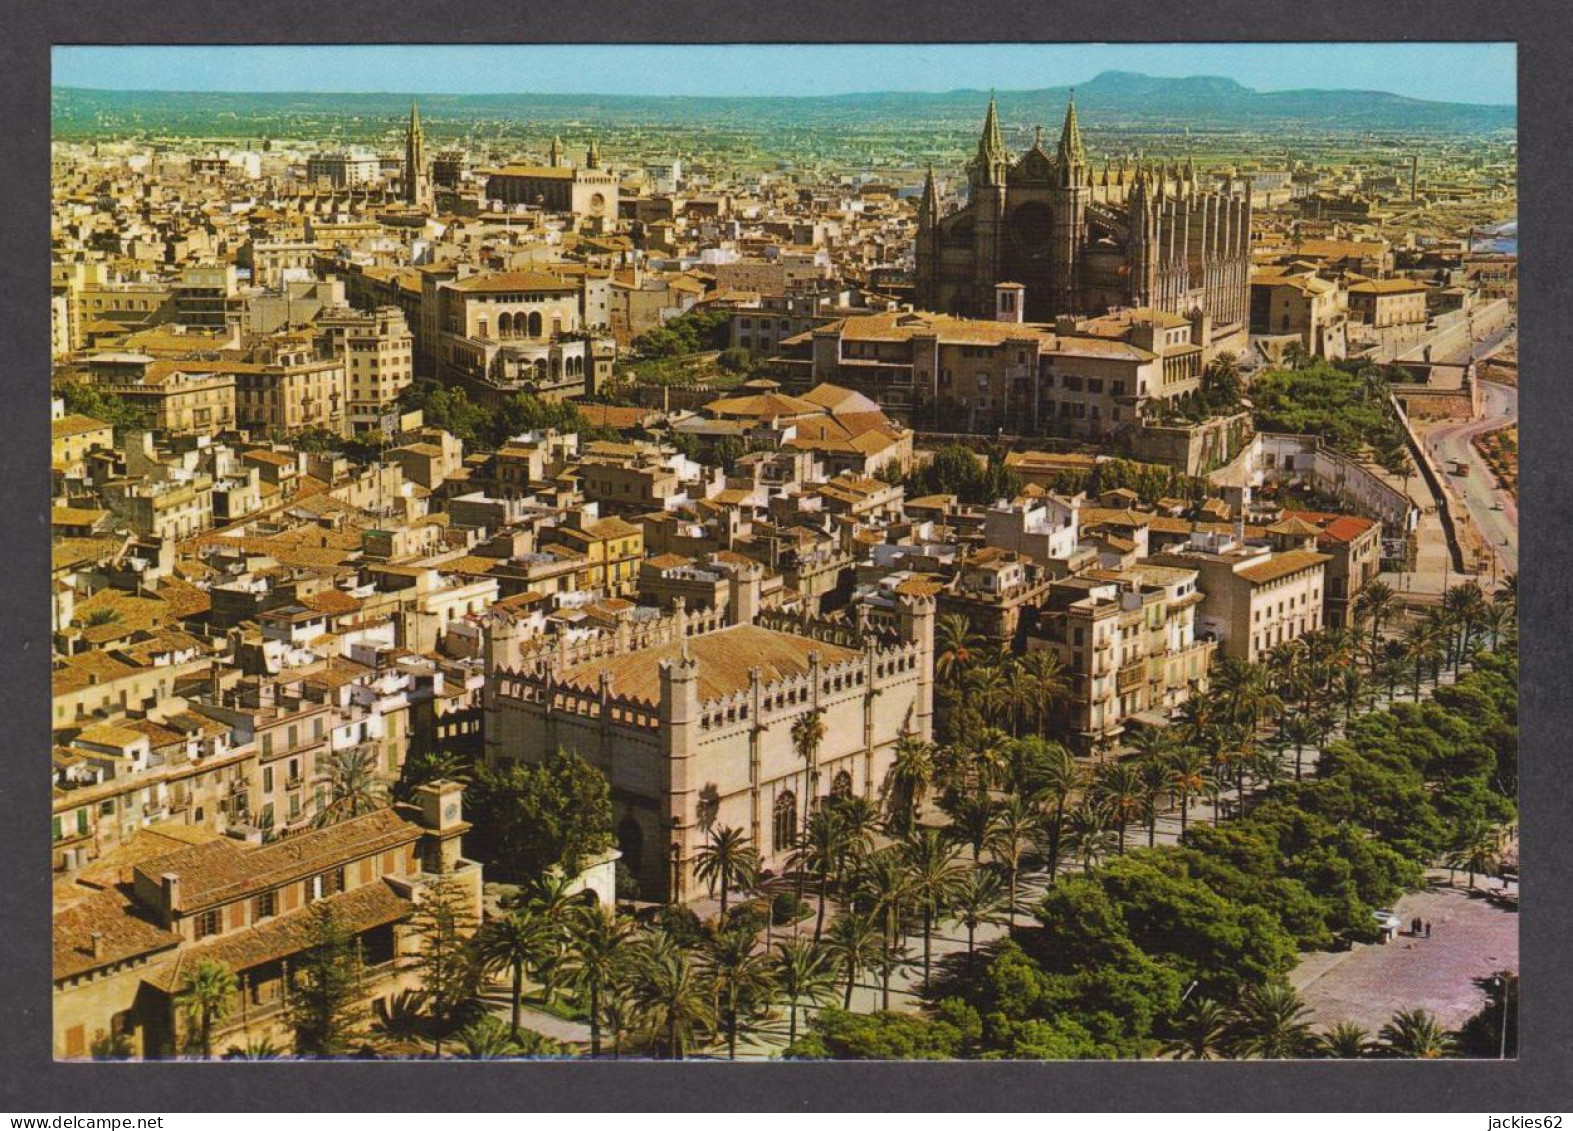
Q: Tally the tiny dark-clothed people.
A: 3